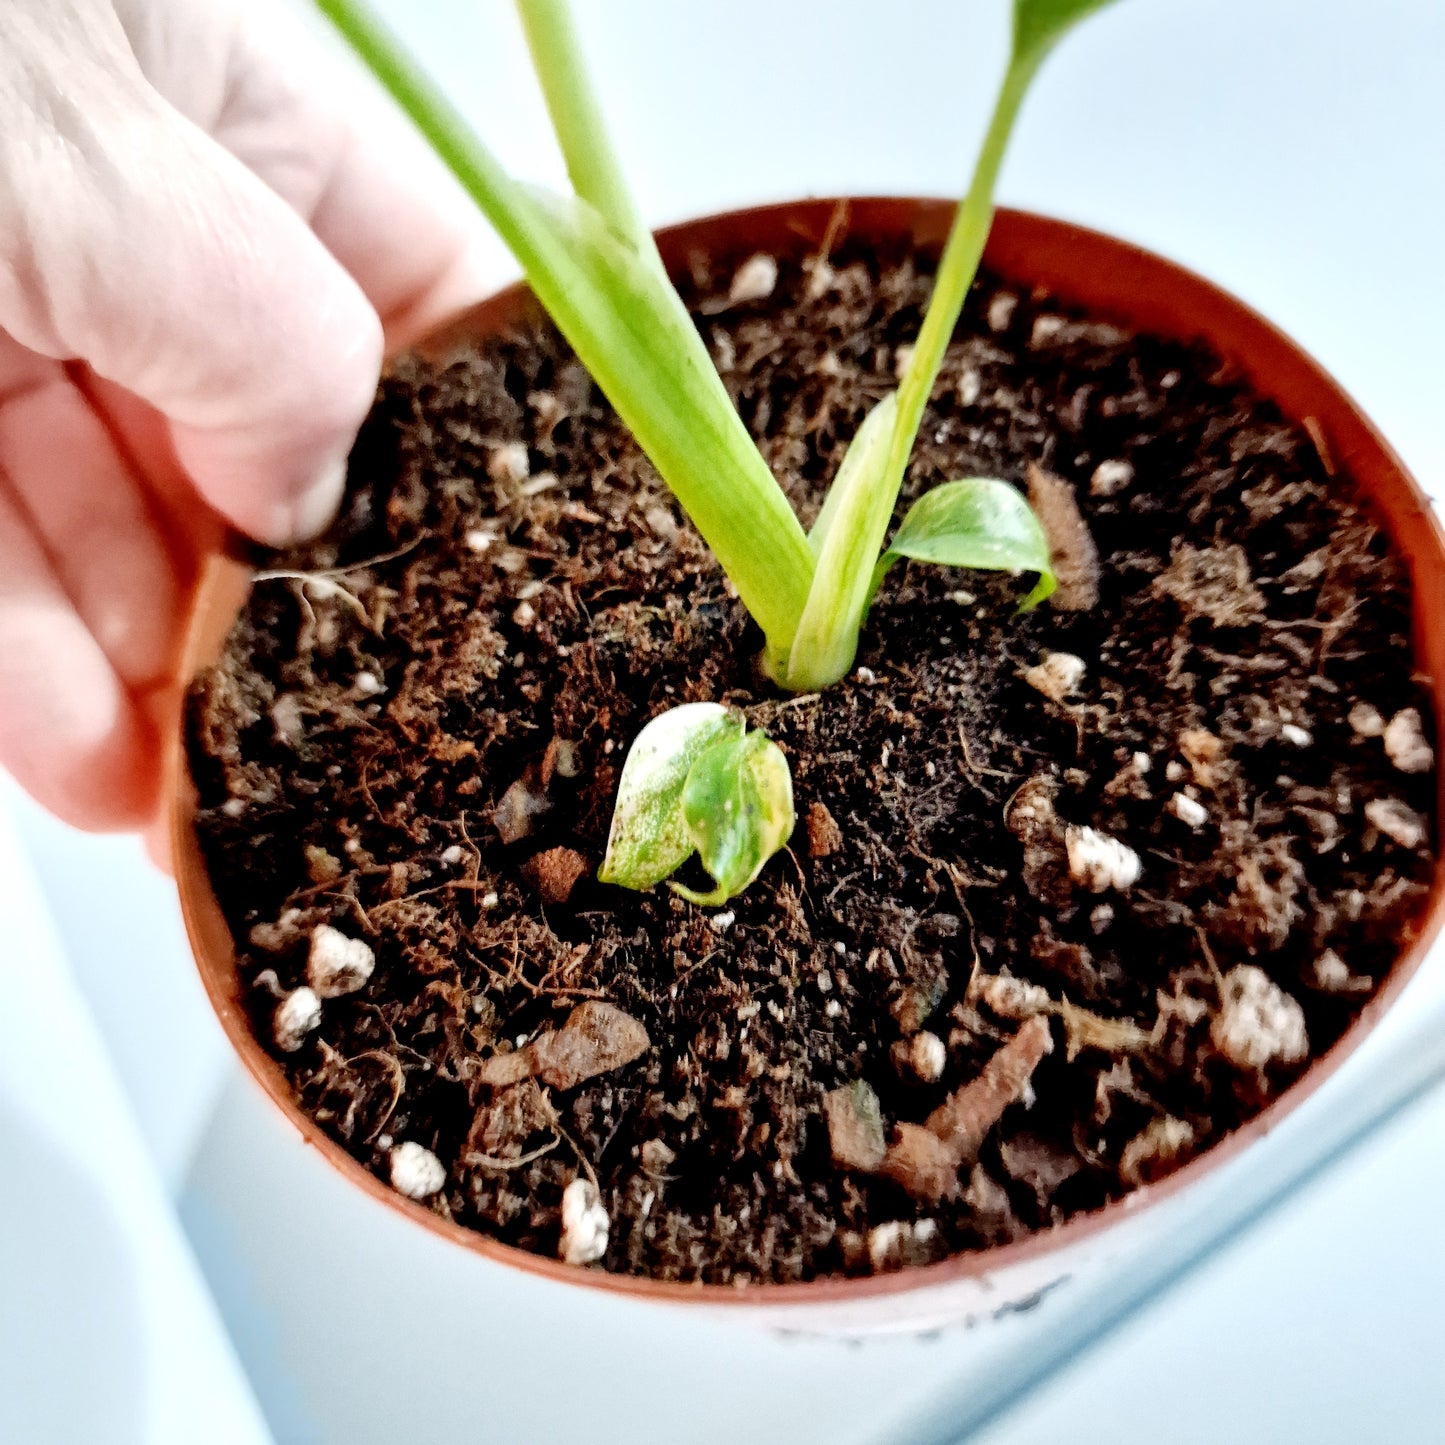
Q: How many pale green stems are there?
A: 3